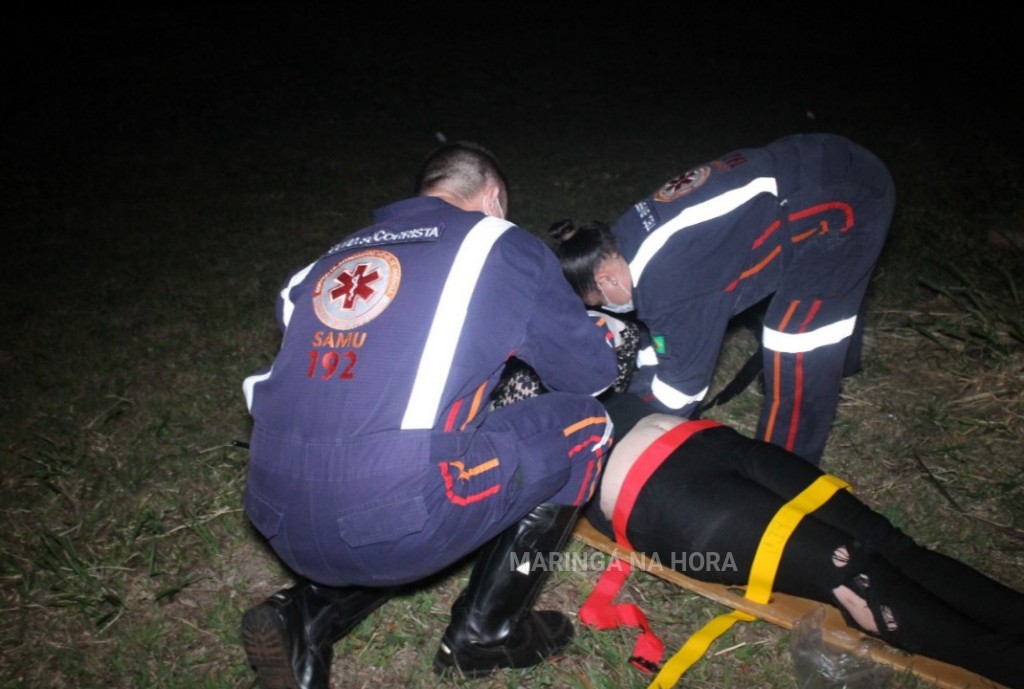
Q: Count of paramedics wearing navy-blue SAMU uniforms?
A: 2